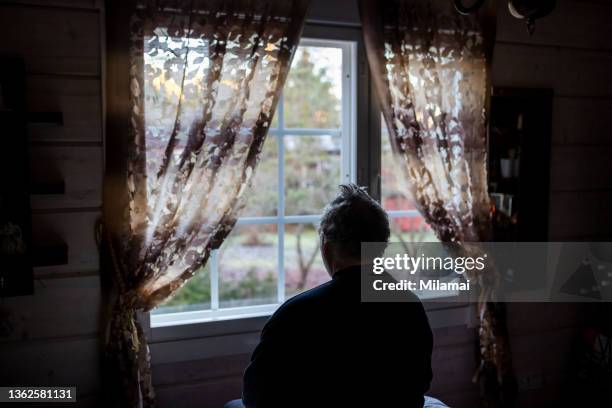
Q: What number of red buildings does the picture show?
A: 1